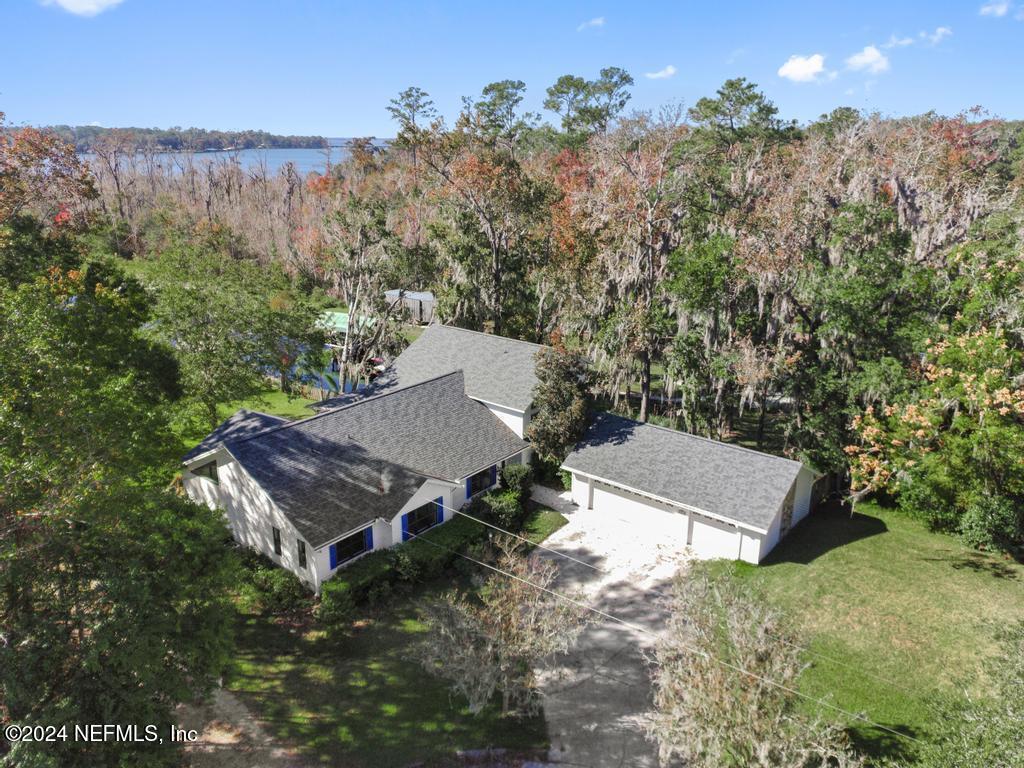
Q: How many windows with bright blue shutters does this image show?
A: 3